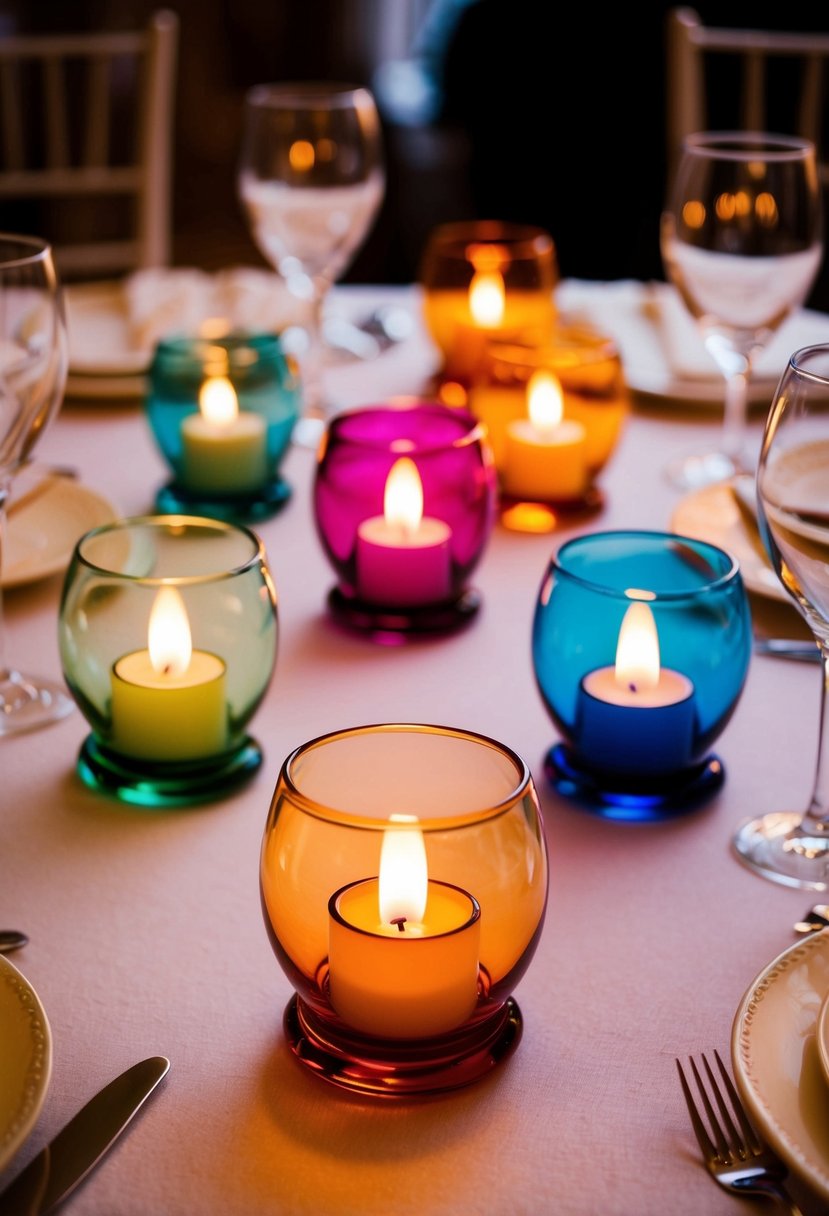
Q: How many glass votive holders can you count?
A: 7